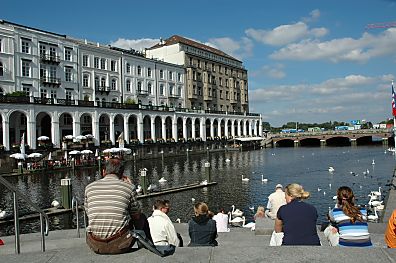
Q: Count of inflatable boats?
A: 0